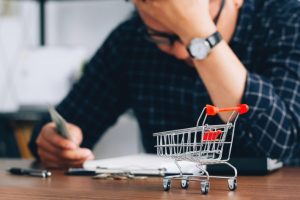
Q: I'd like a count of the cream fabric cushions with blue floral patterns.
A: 0